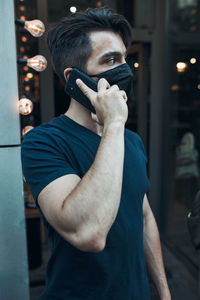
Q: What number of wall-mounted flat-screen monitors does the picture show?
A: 0